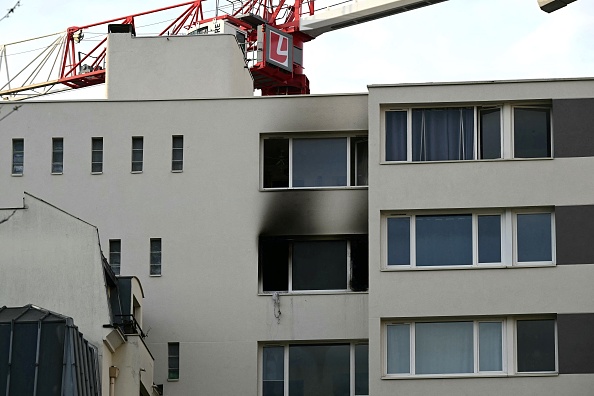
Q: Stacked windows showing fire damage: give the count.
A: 2